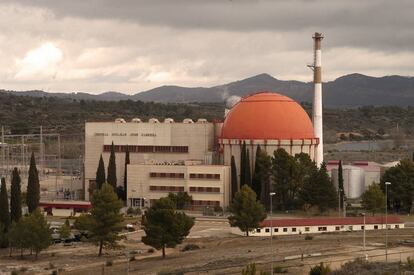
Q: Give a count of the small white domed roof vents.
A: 6